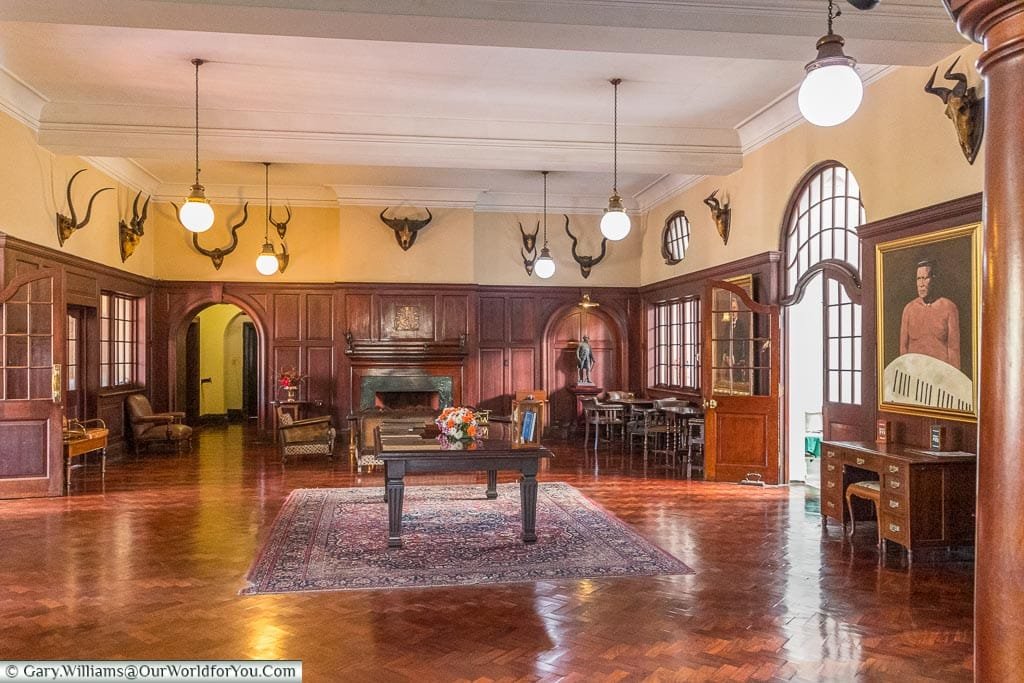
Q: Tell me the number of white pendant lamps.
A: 5